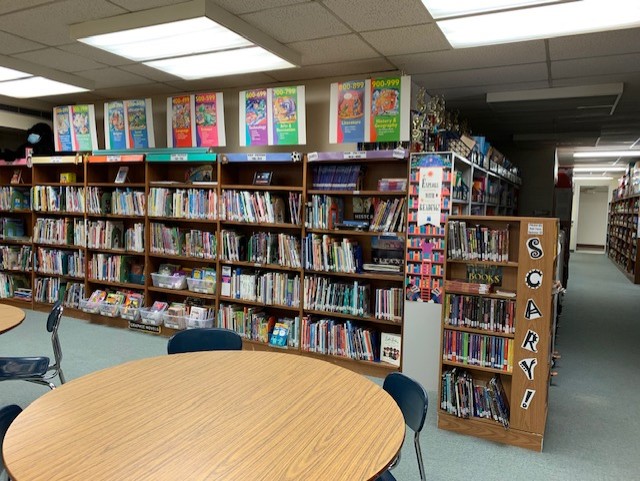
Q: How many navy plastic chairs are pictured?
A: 4